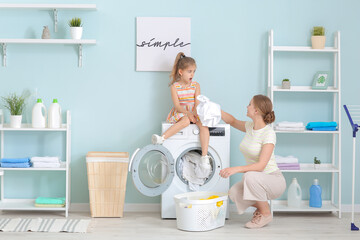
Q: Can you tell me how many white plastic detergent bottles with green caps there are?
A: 2